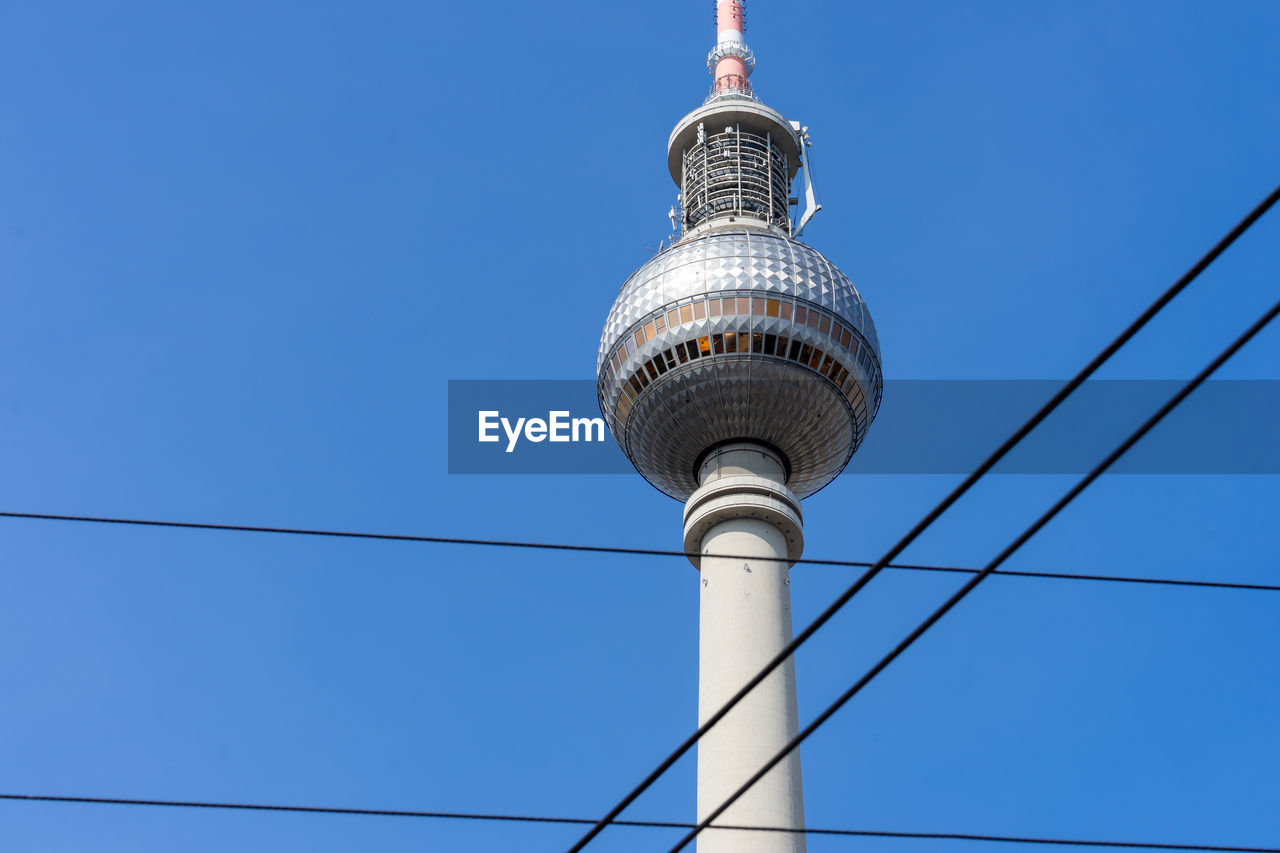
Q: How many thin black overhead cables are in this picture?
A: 4